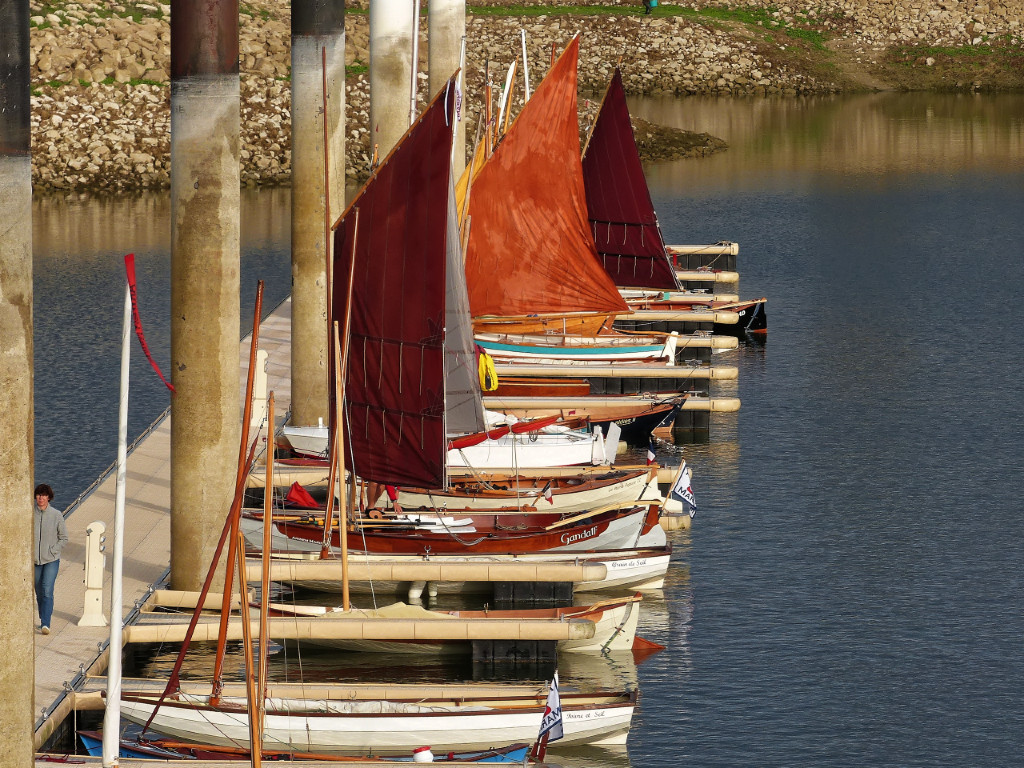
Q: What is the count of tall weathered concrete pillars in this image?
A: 5